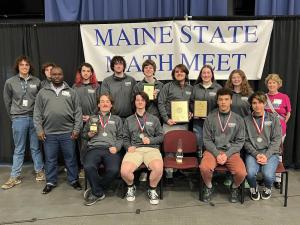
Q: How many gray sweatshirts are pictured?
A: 13